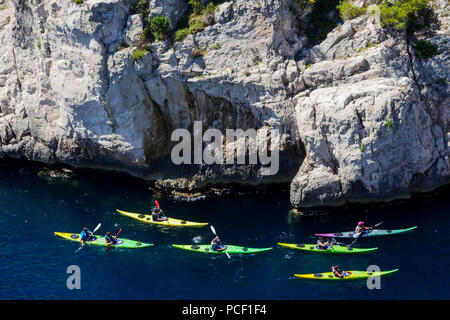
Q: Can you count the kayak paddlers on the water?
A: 7